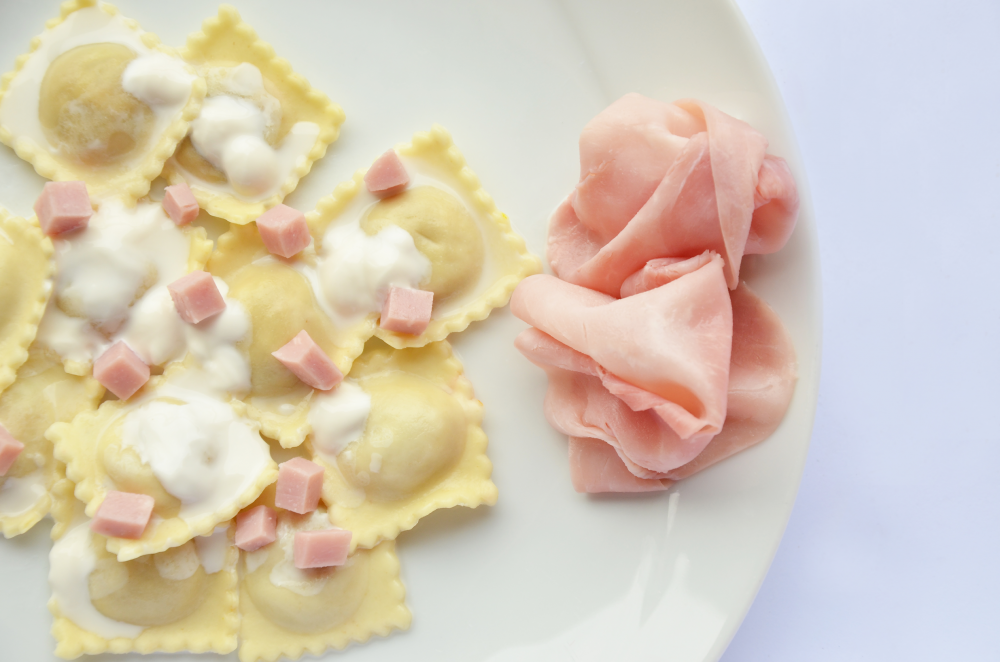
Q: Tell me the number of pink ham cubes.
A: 13